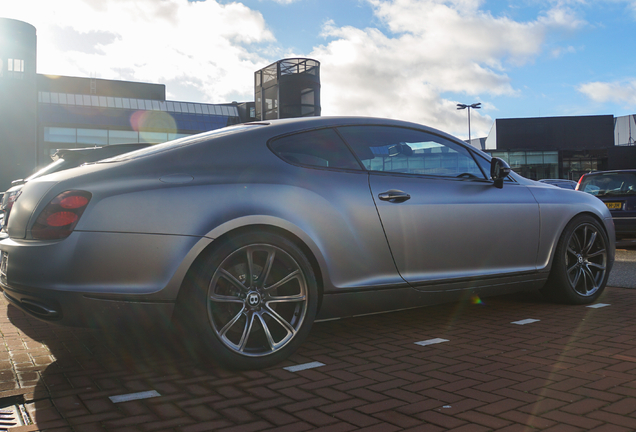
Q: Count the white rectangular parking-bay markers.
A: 5